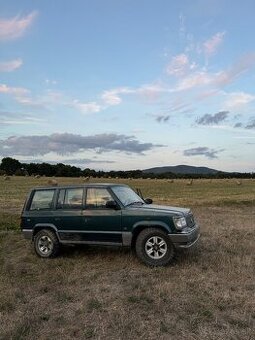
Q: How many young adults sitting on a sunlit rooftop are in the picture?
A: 0